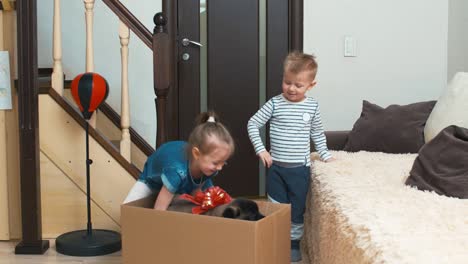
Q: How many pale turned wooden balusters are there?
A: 3